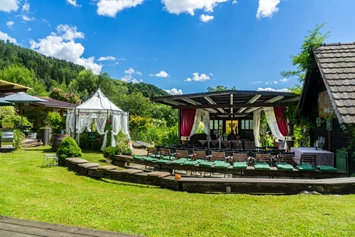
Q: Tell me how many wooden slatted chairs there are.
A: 9